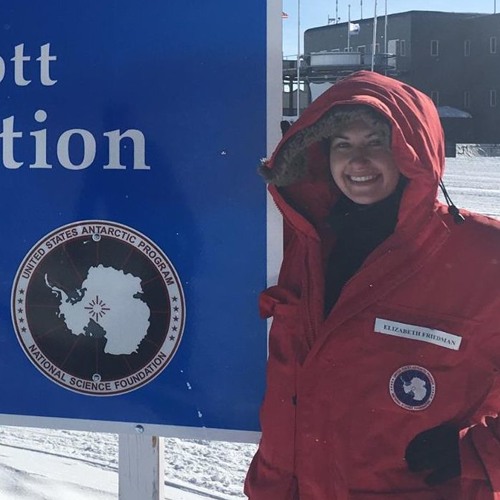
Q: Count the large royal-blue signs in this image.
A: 1